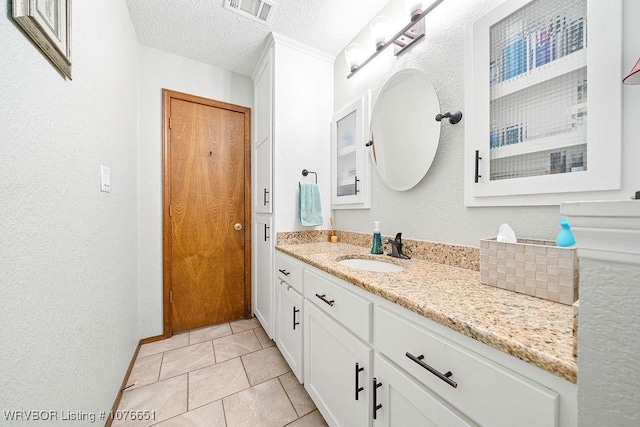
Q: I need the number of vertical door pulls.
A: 7